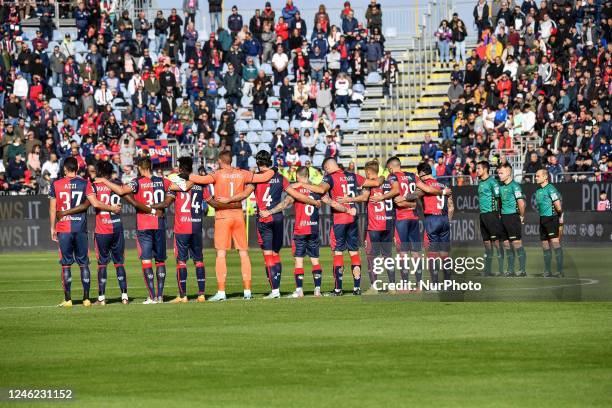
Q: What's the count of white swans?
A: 0